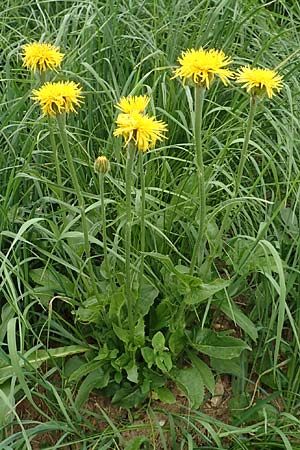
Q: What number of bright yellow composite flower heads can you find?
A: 6